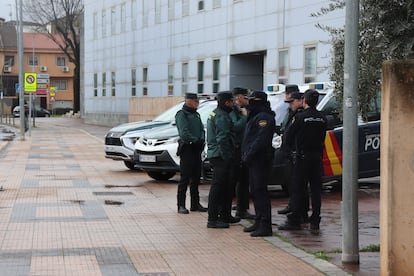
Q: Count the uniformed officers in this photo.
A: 7